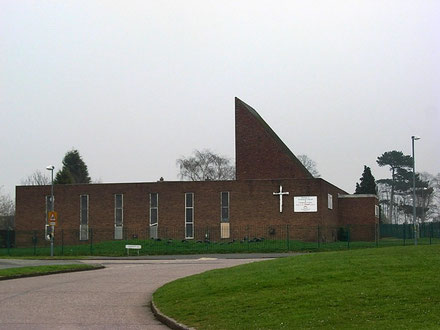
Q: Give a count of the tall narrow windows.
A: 6